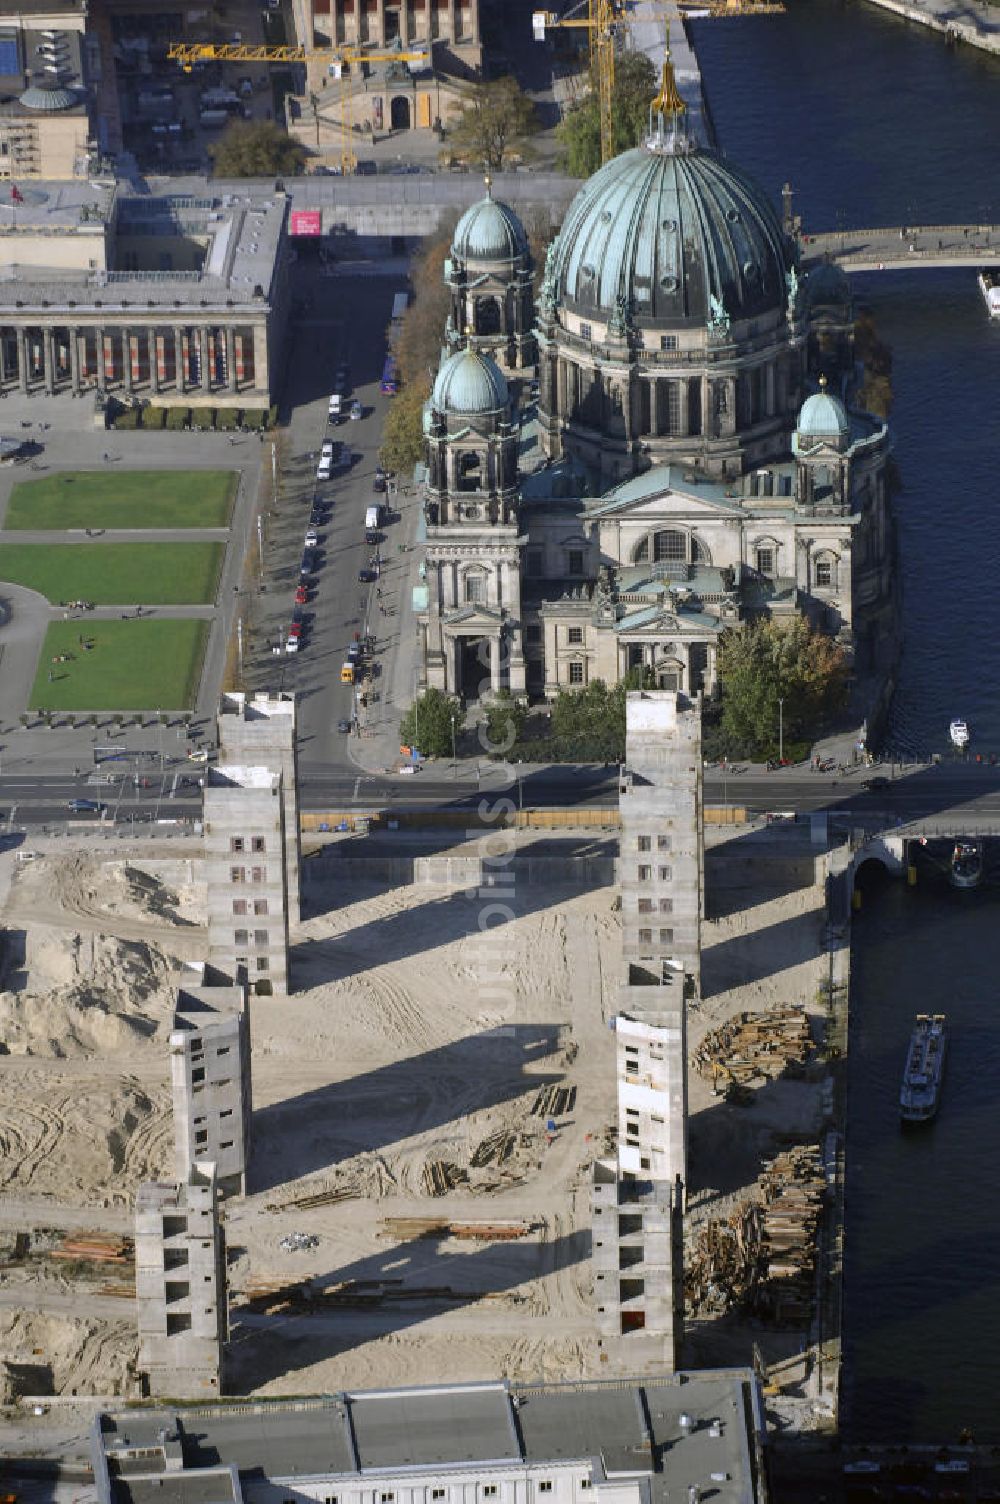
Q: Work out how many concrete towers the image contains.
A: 8